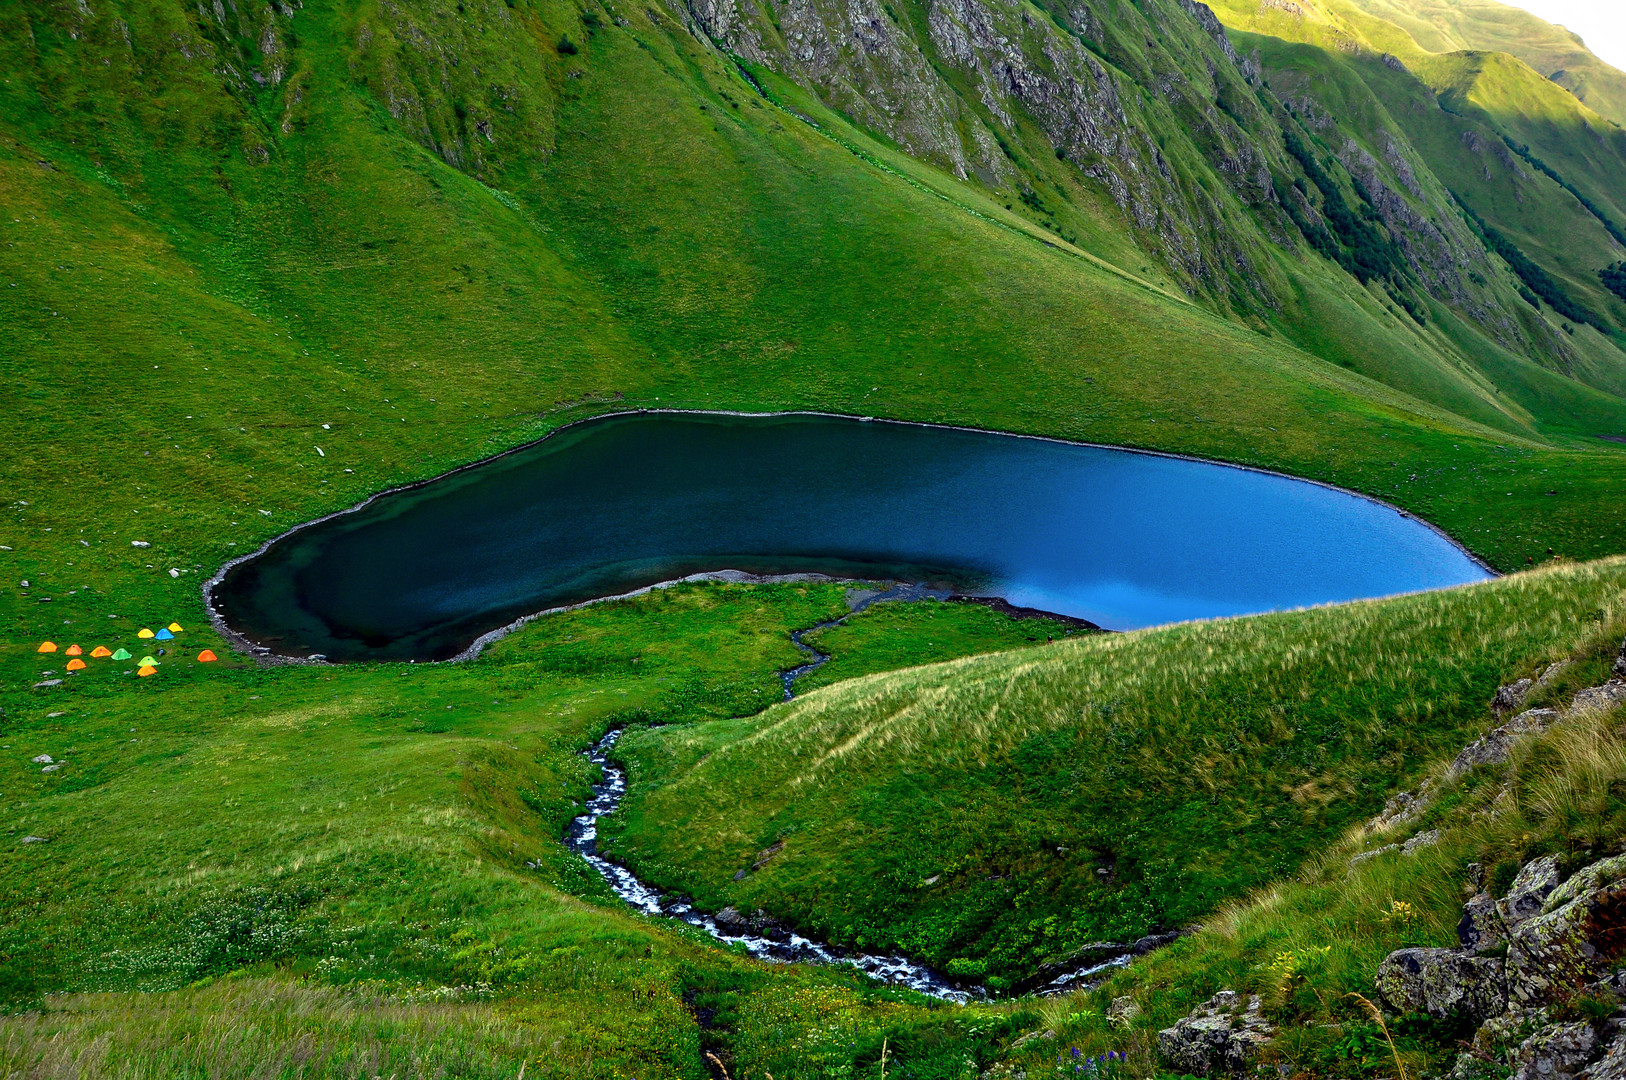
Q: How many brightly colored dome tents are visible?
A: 11